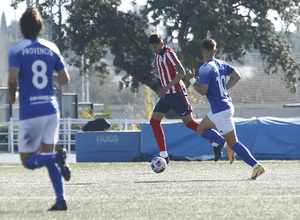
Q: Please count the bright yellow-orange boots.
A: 2